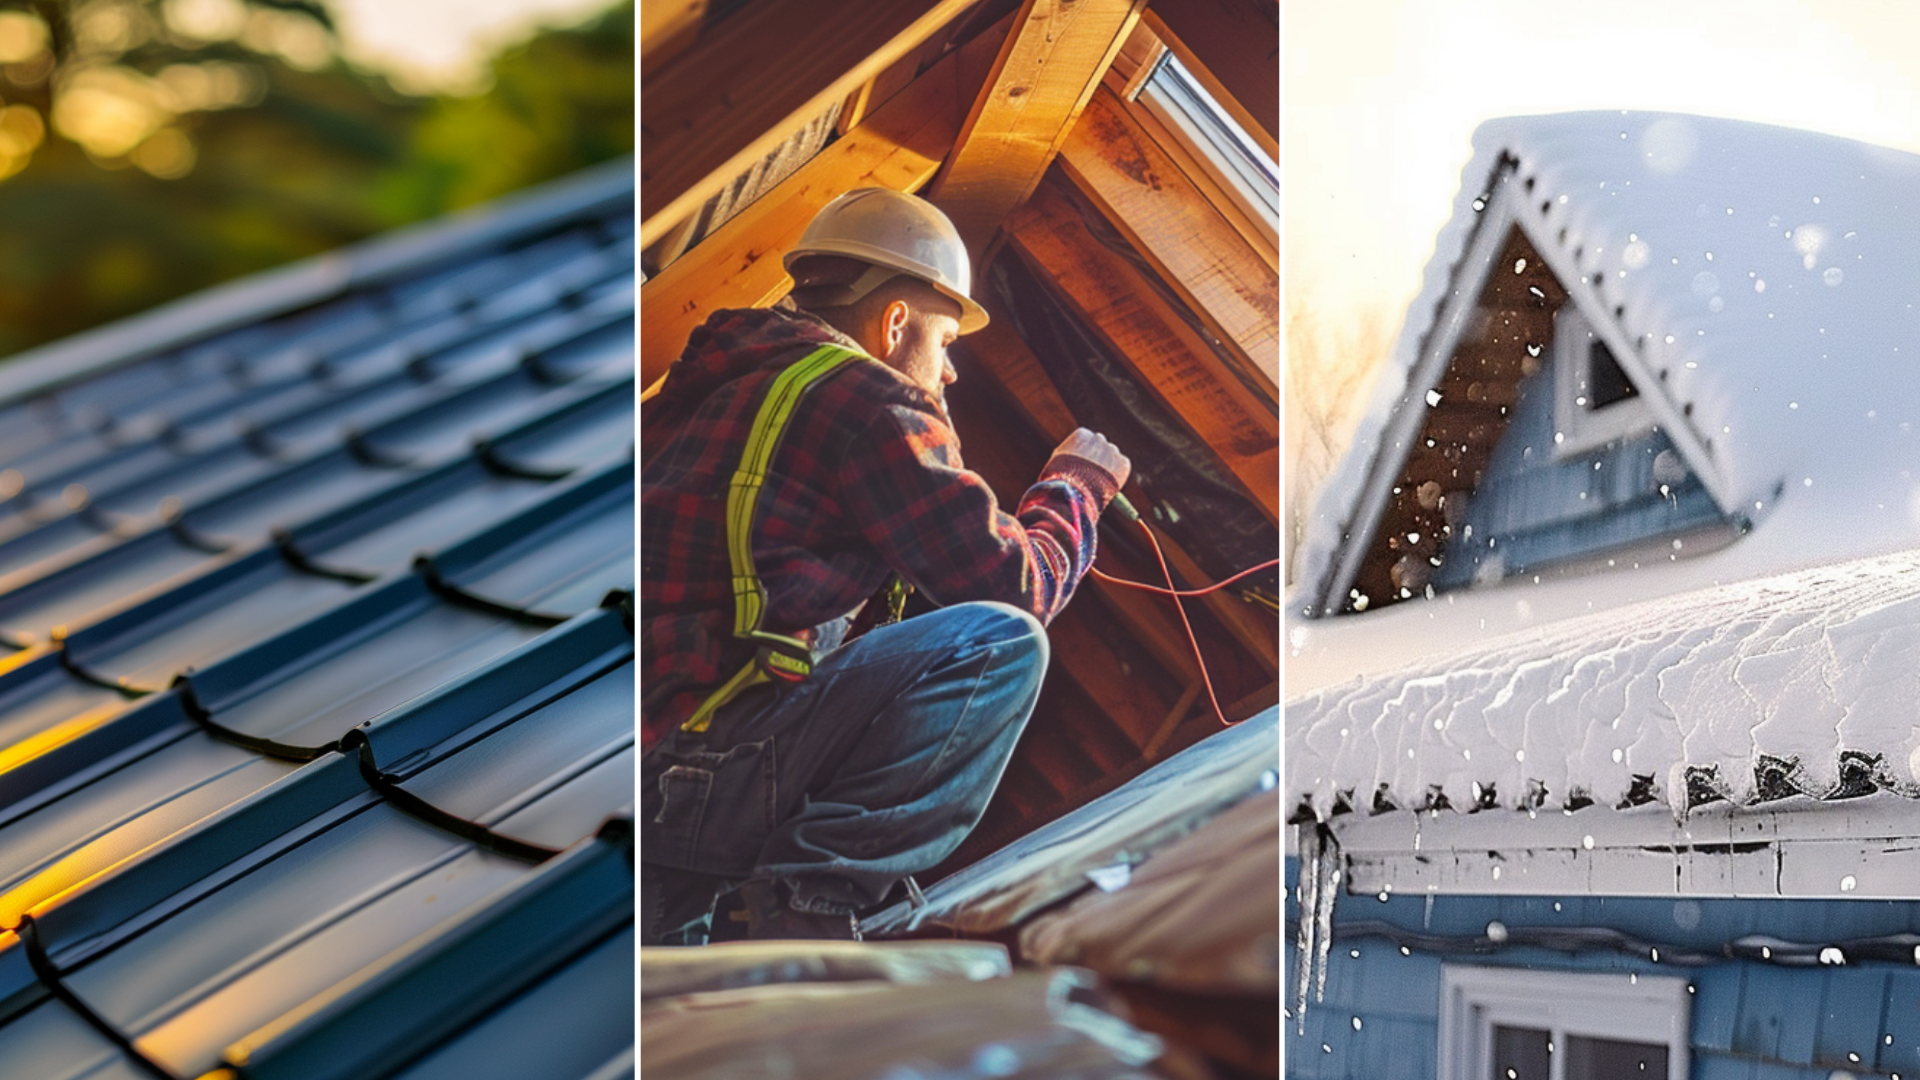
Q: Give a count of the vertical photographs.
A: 3